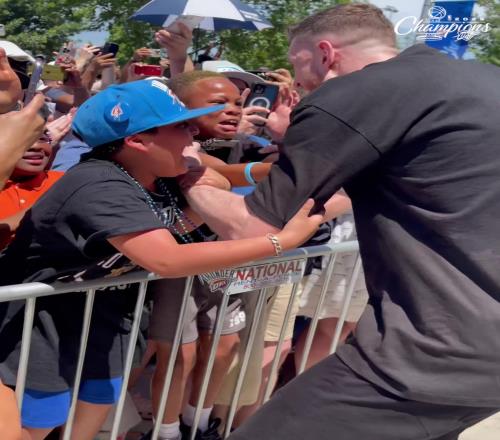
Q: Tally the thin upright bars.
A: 9